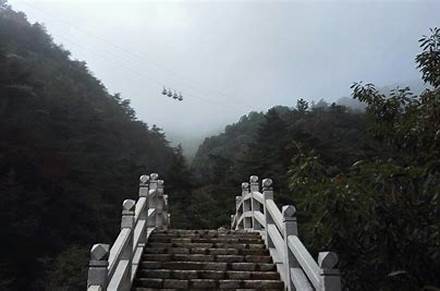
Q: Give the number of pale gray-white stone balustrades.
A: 2